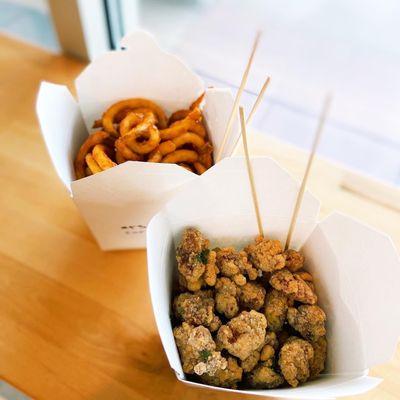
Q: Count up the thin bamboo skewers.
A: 4